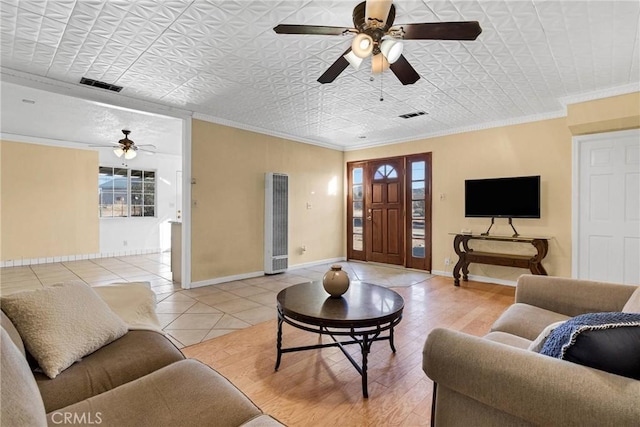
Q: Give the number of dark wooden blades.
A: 4